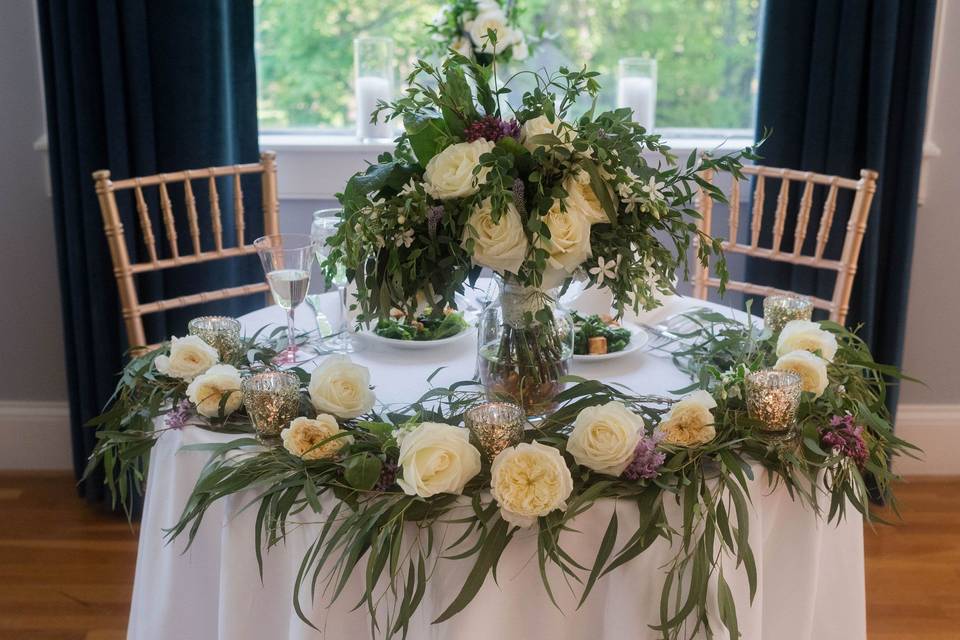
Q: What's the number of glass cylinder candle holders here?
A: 2